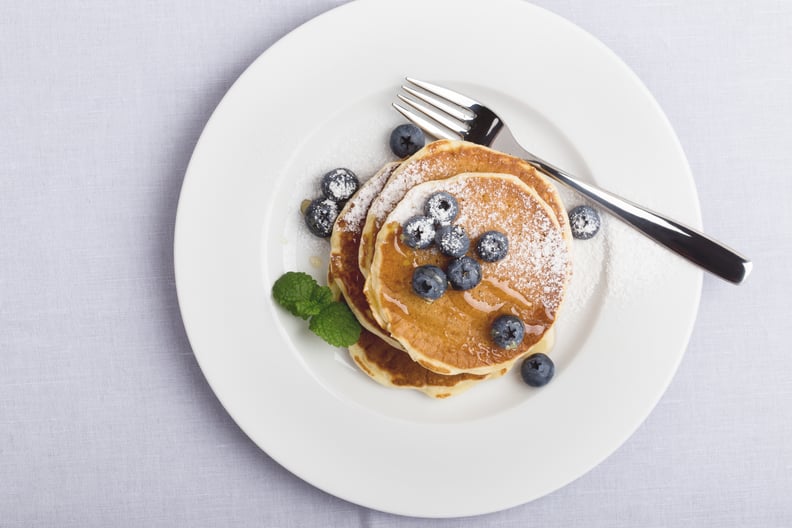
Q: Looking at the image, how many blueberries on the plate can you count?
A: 12